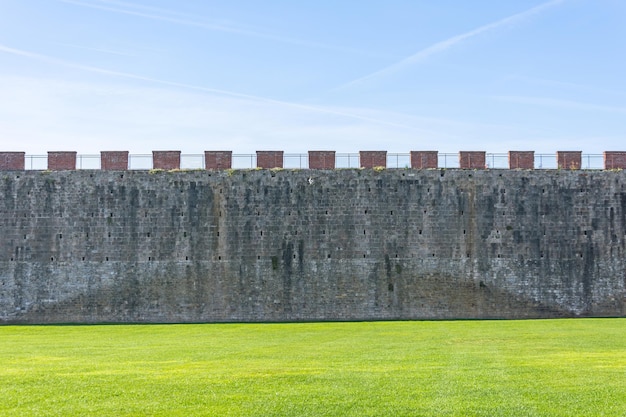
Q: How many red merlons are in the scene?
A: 13